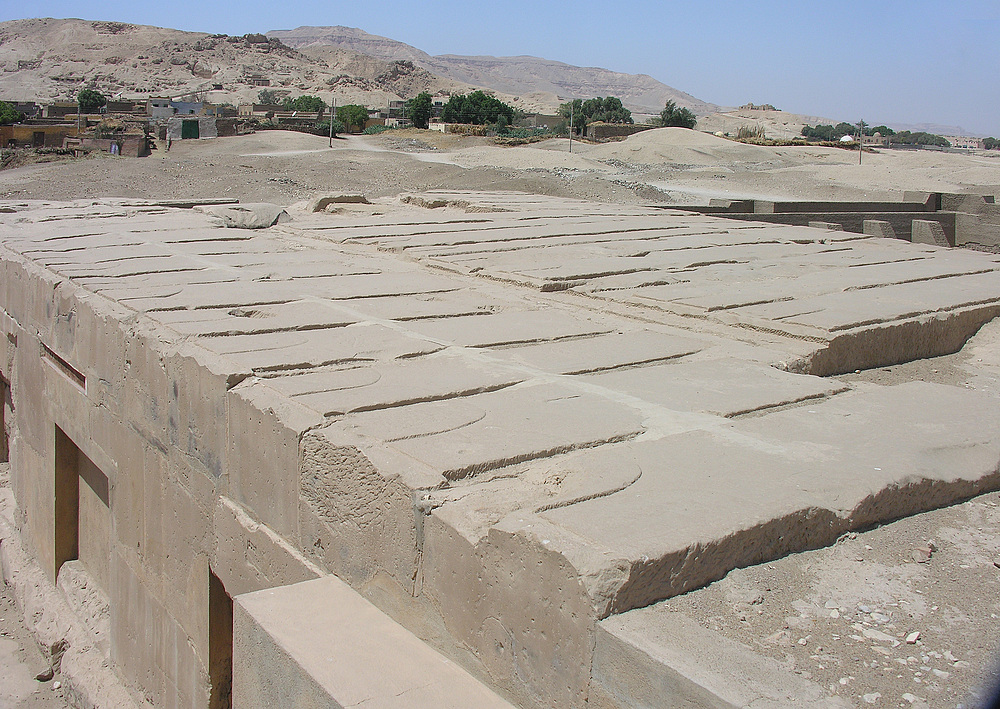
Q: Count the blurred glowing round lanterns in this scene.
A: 0